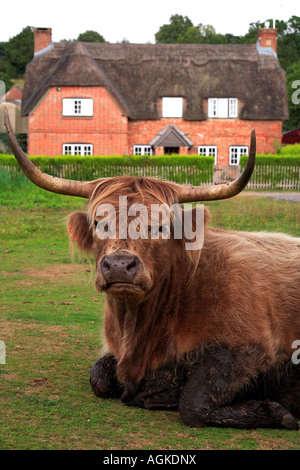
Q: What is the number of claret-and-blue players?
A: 0